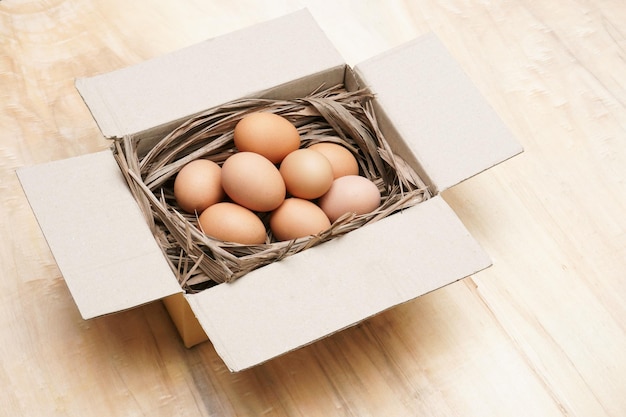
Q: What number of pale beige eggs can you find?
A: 1